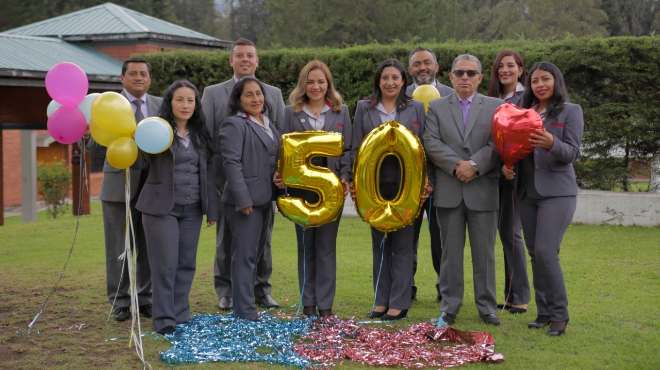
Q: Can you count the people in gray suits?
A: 10